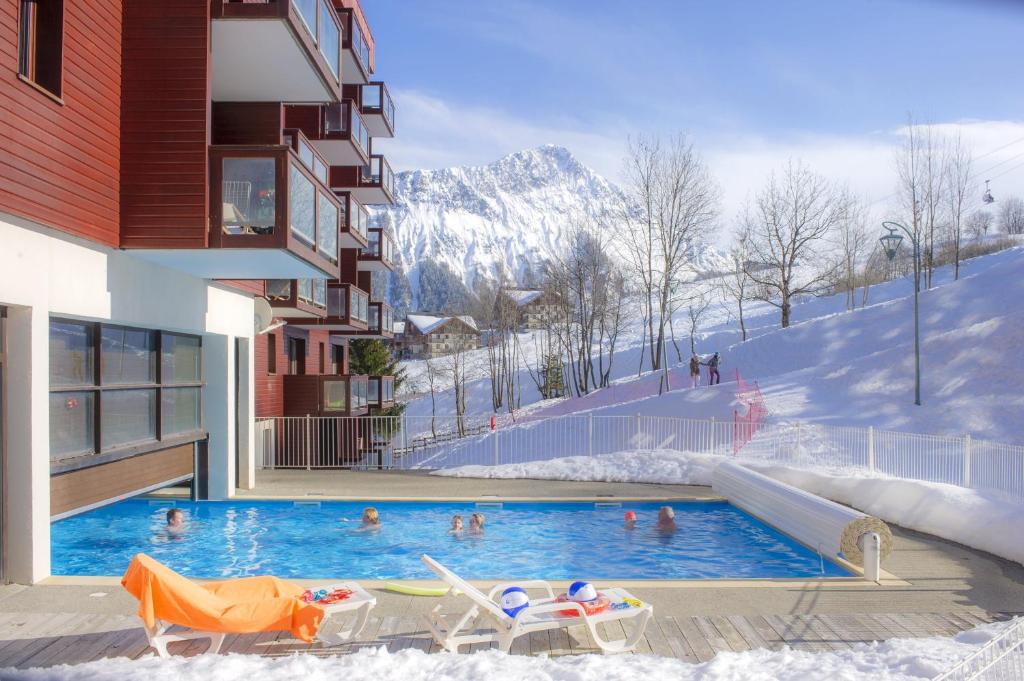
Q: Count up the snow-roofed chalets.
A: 2